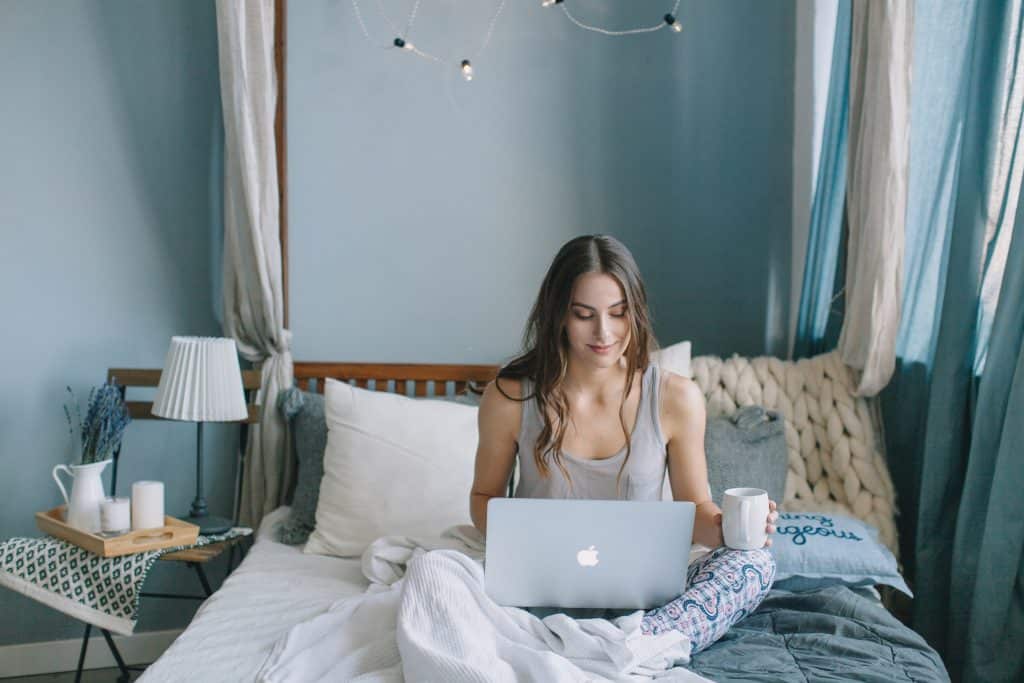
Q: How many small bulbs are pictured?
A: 4